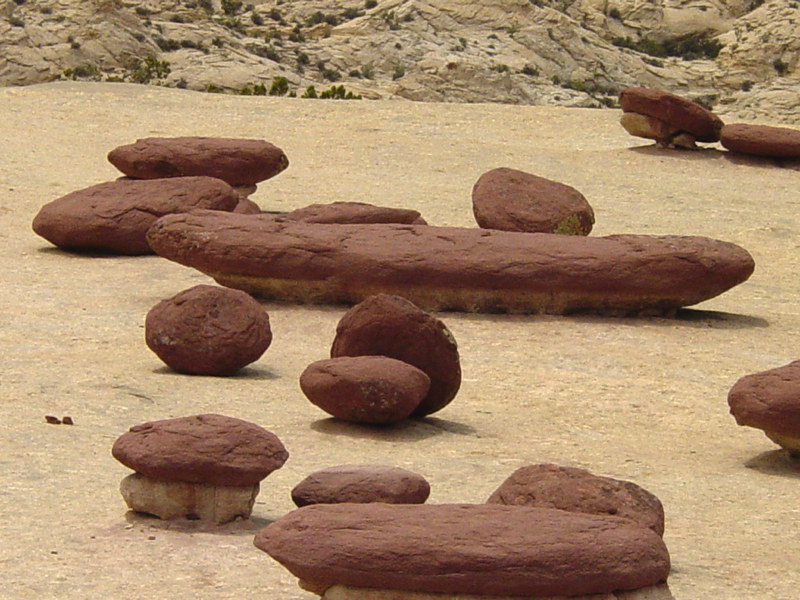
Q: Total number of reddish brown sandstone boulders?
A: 15